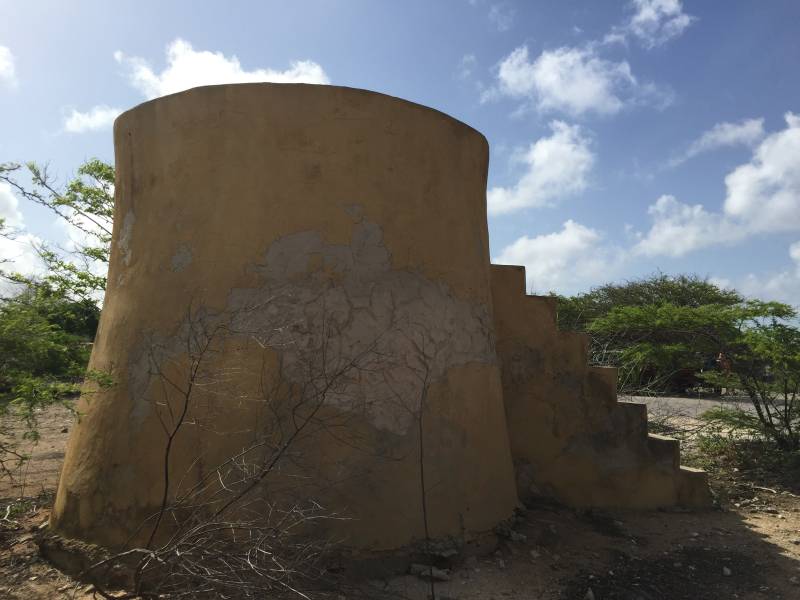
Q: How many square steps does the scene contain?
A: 7